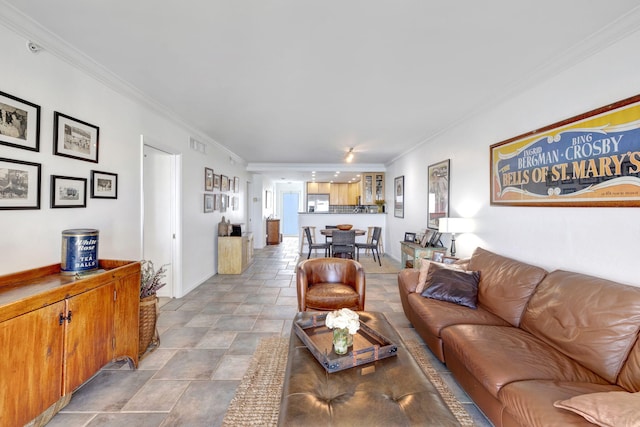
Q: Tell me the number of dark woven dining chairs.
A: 4